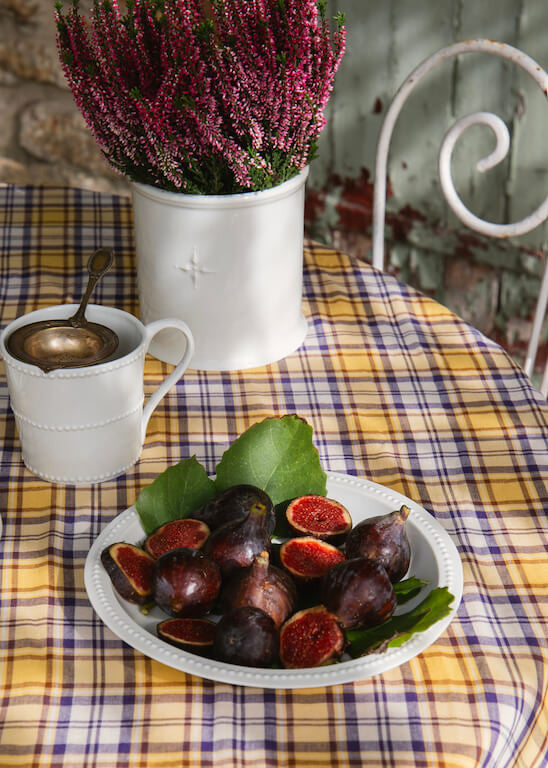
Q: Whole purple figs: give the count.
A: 7